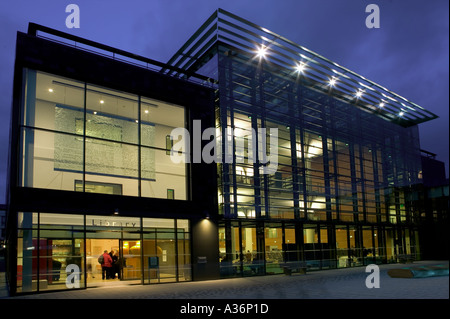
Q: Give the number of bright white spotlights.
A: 6